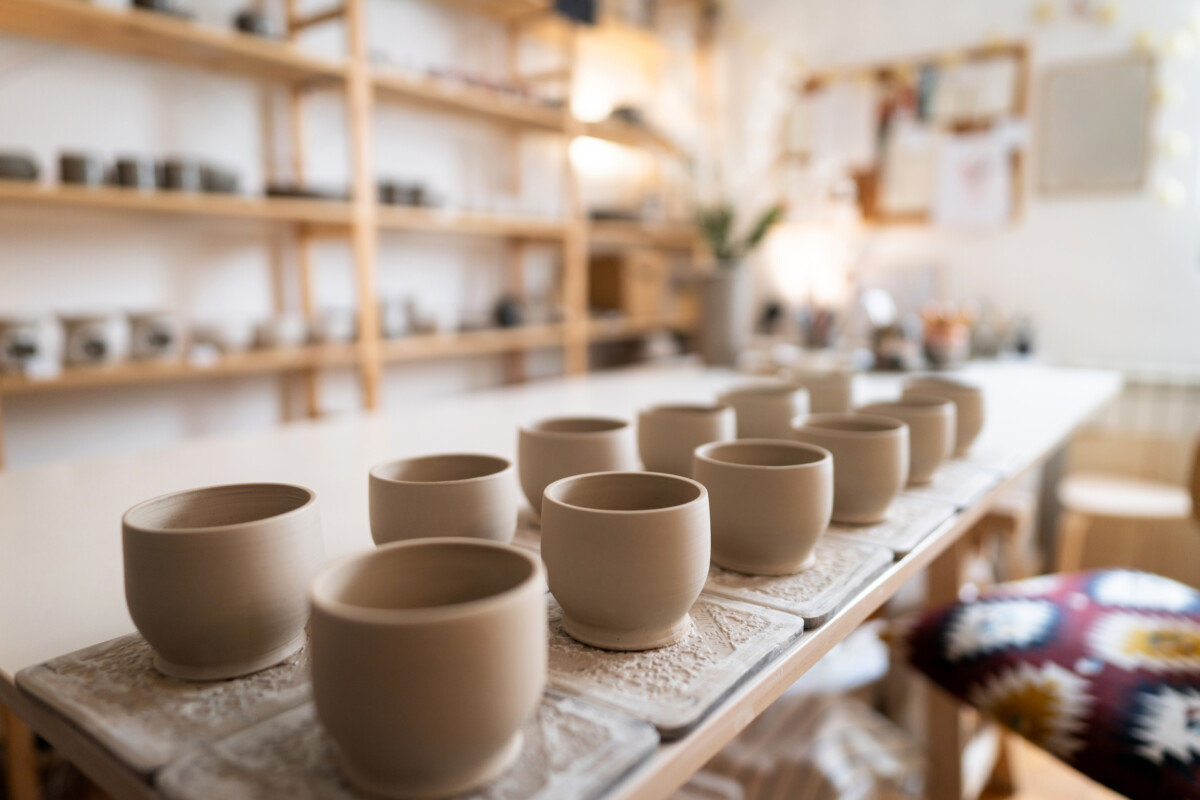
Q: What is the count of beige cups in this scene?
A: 12